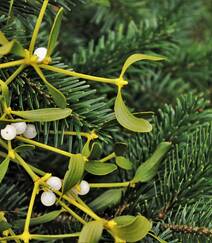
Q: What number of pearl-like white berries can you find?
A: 7